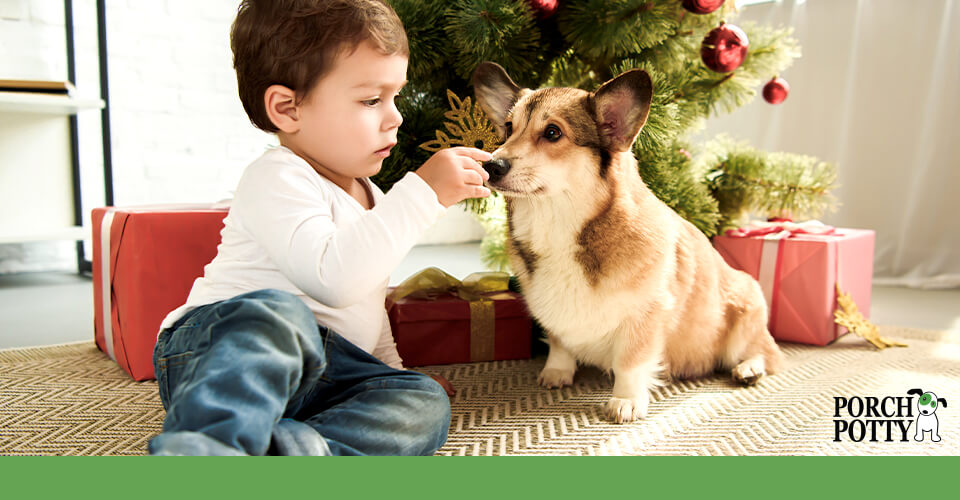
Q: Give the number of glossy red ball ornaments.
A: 4